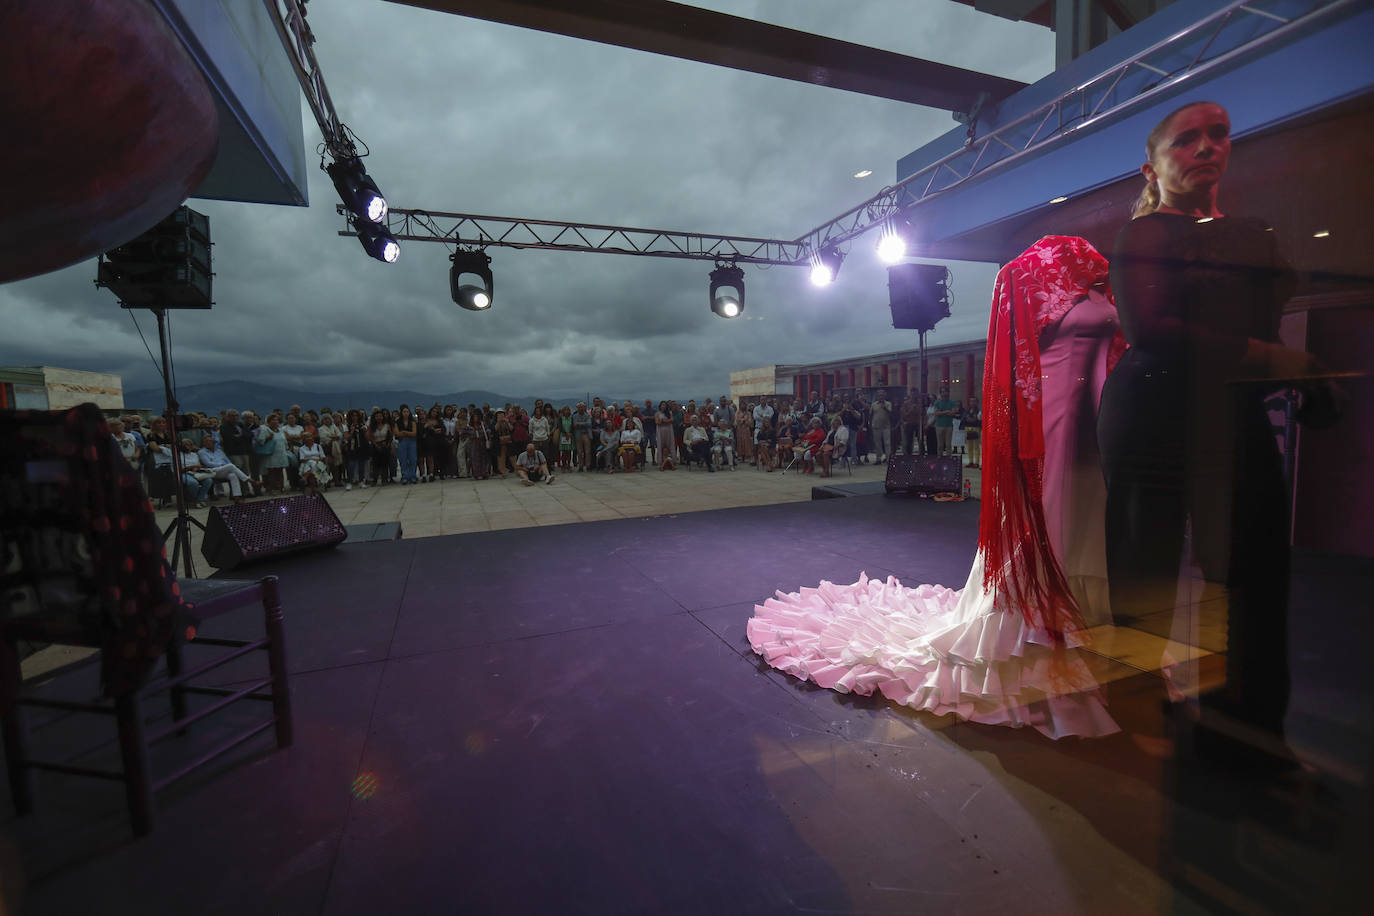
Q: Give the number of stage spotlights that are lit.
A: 6